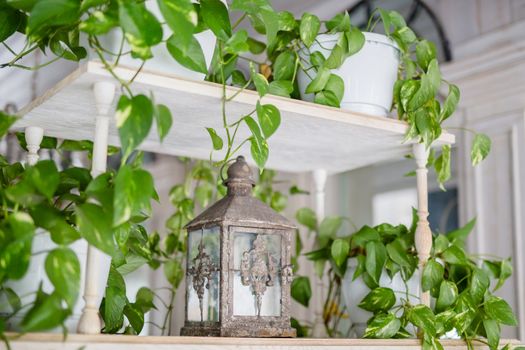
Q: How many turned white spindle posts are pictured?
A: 4